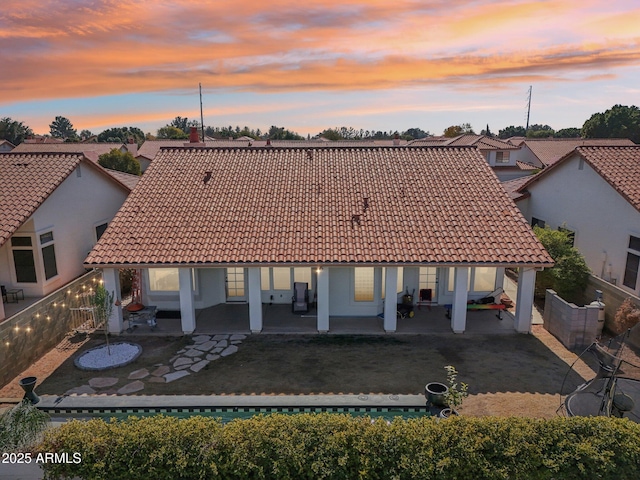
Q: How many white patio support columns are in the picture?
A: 7